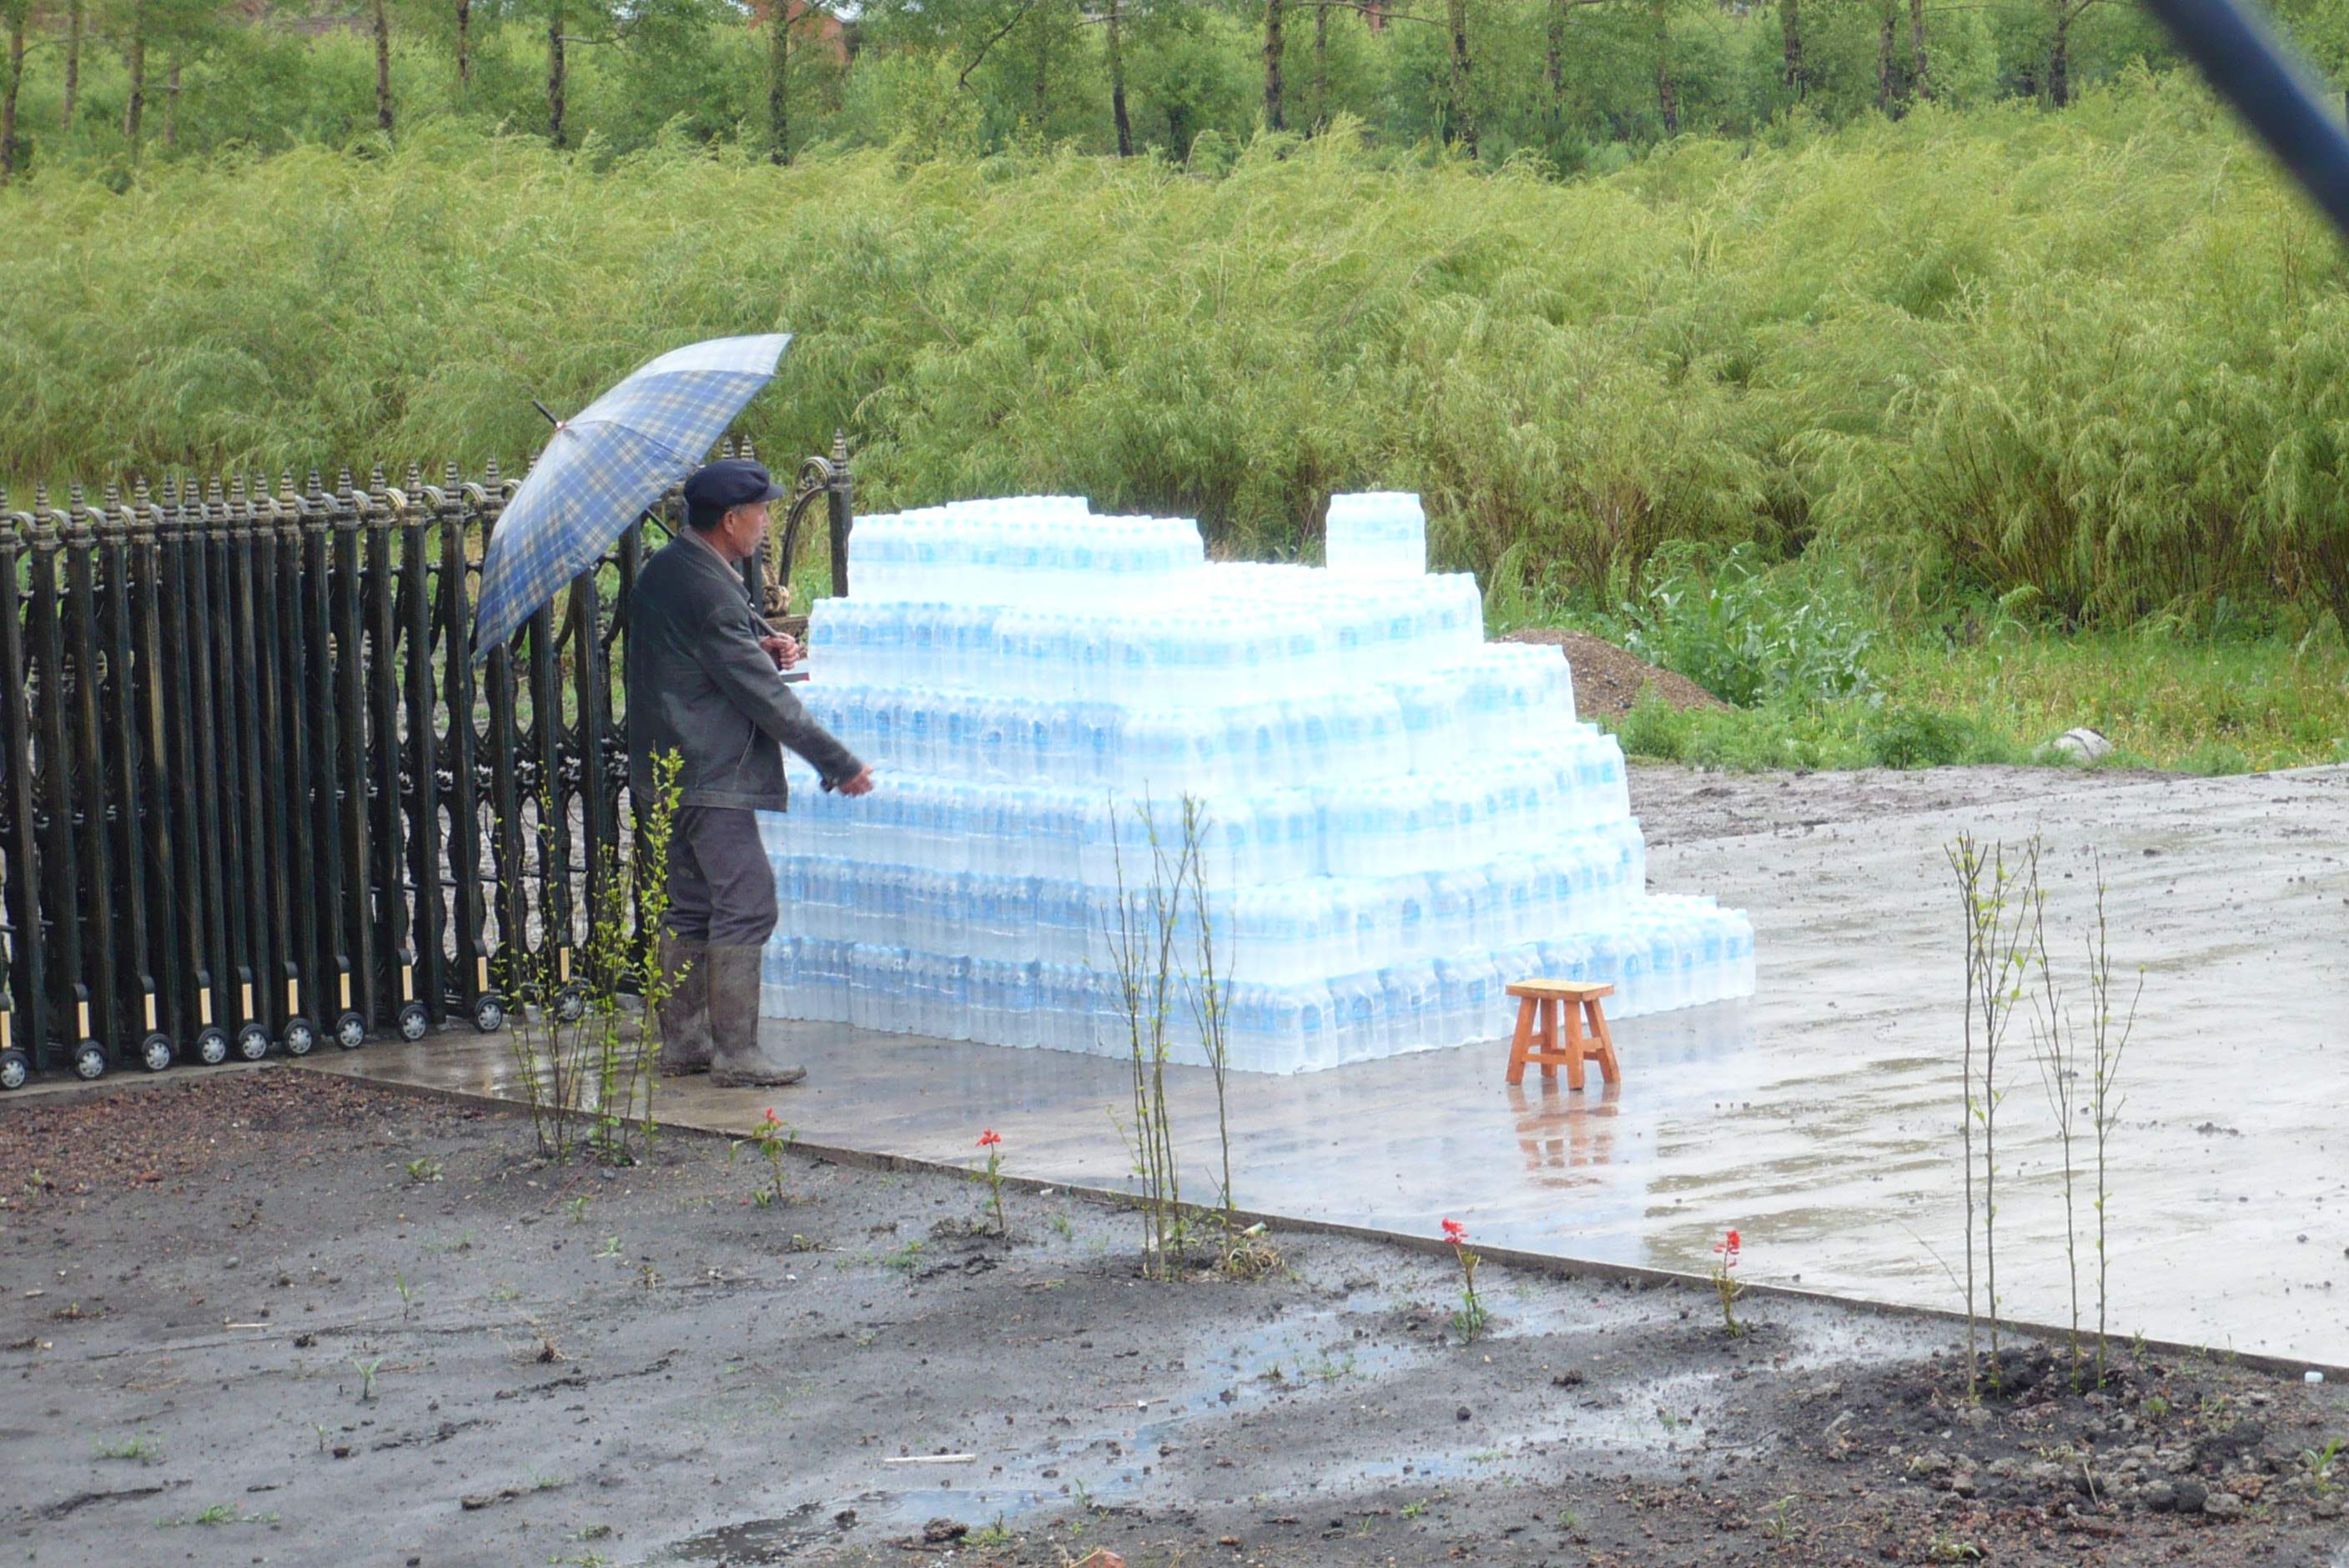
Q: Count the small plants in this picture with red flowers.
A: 4